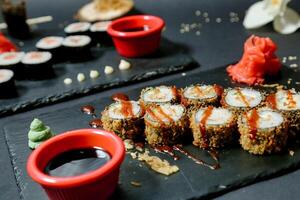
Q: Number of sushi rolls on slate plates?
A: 15